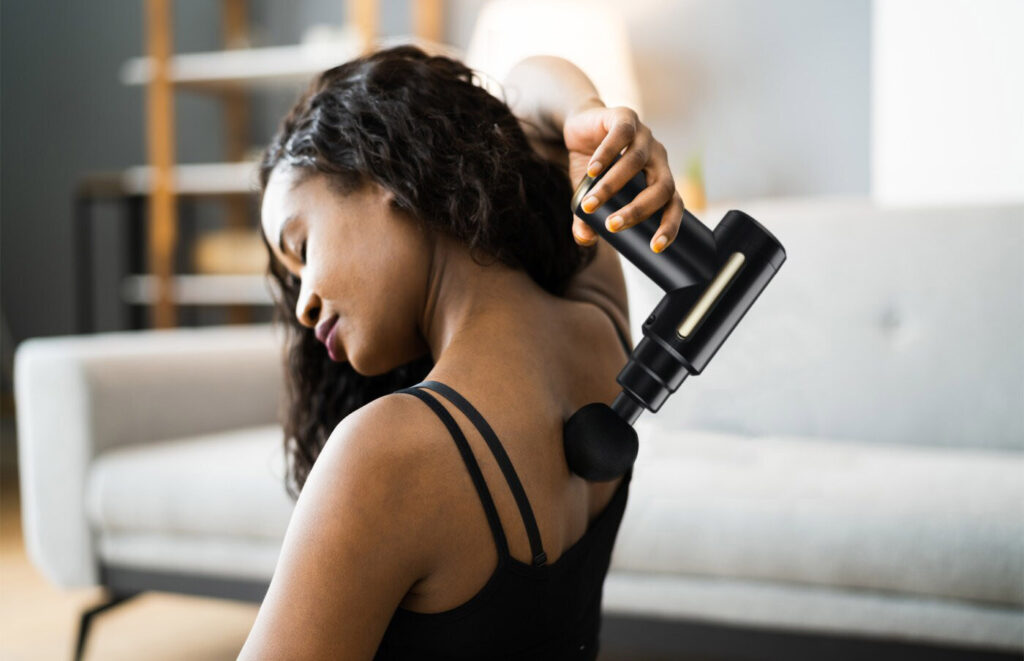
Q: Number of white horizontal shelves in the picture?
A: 3